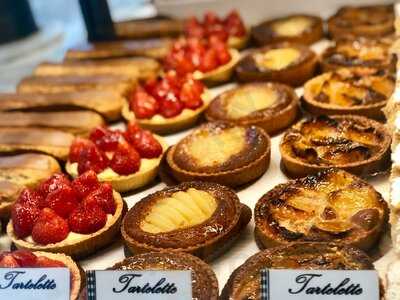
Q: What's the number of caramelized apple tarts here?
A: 6